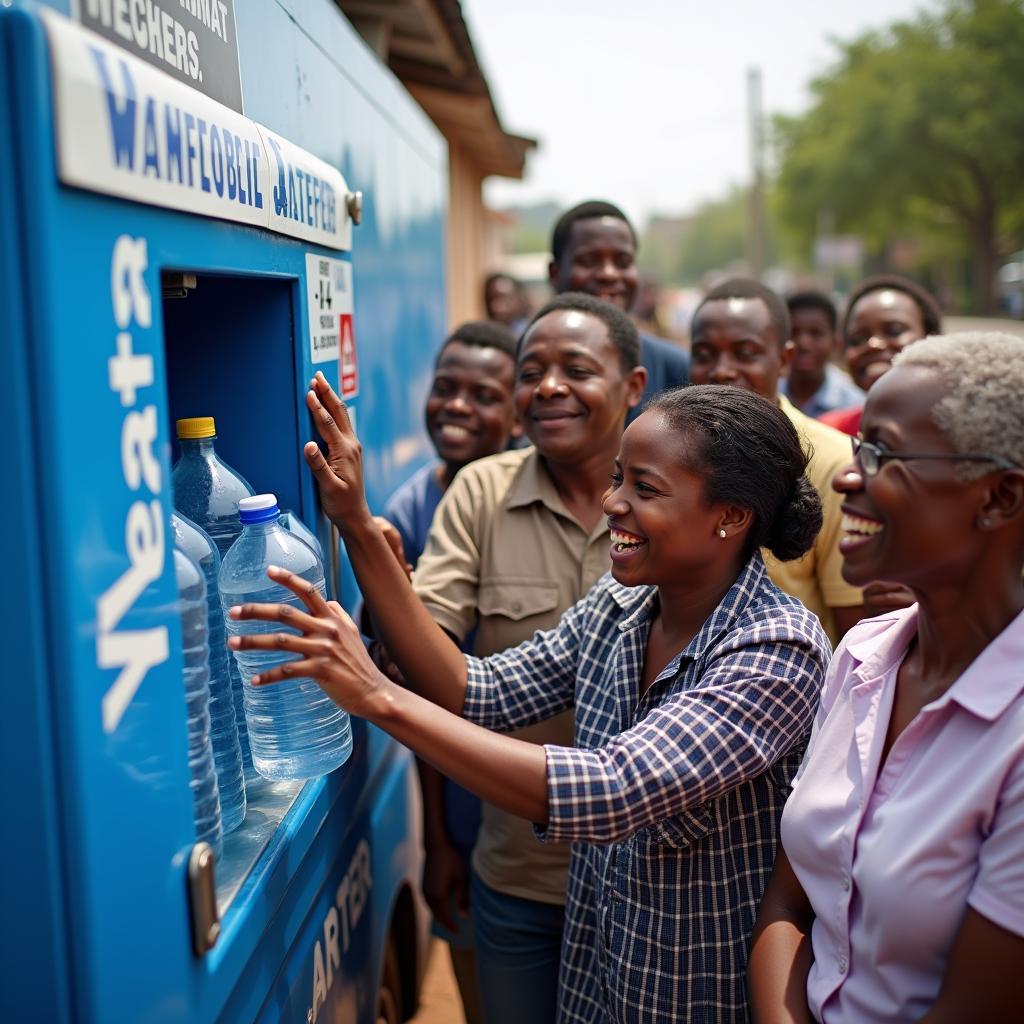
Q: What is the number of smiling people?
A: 6